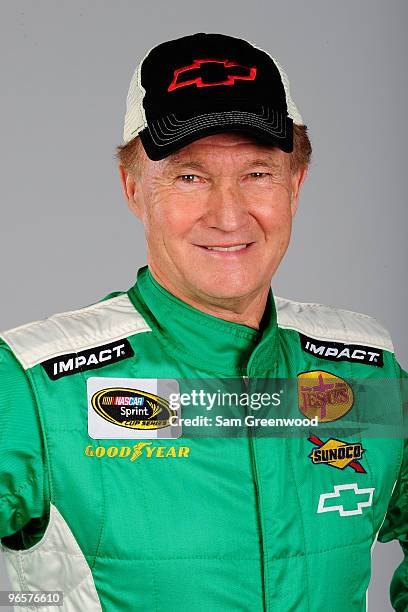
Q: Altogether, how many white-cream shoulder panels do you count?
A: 2